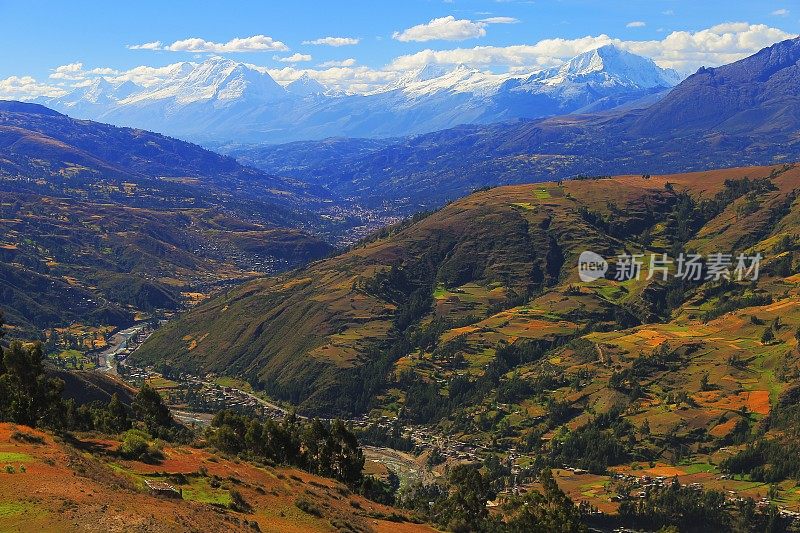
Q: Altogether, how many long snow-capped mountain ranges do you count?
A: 1